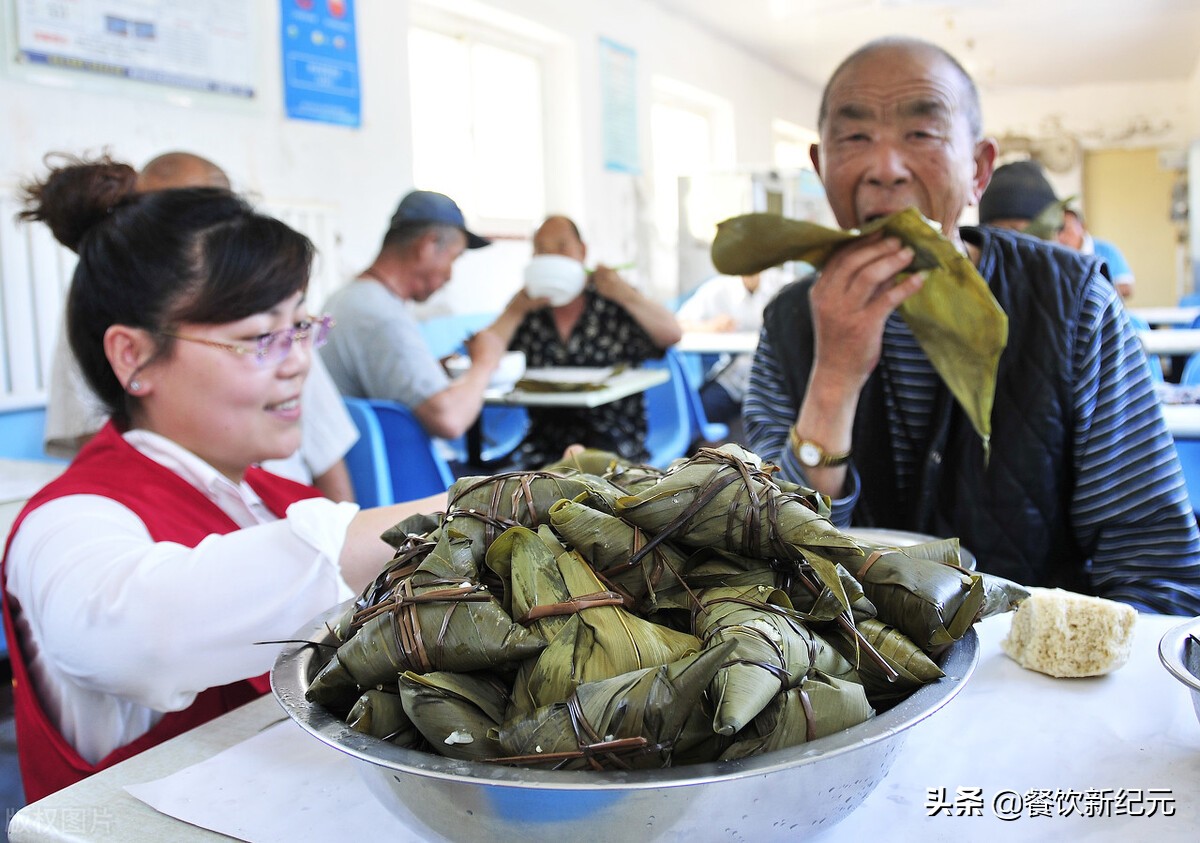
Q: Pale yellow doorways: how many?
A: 1